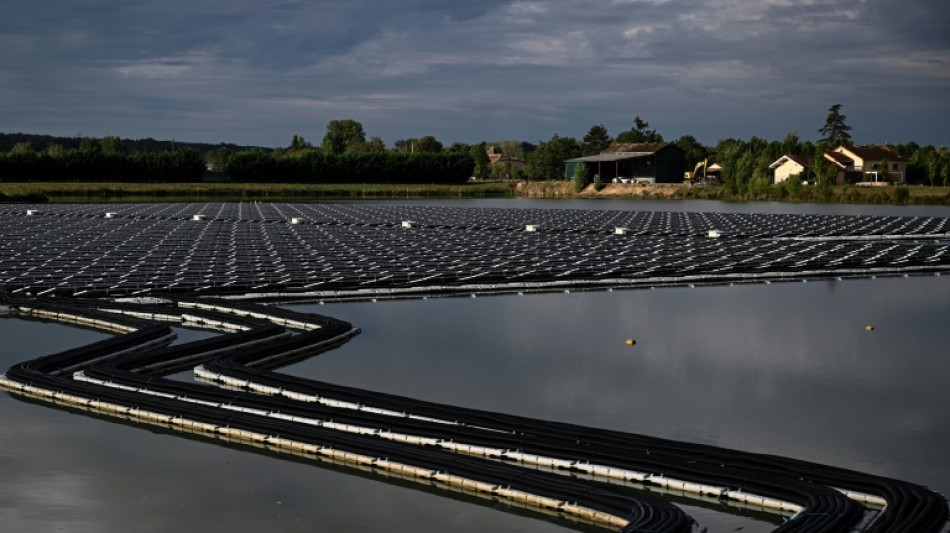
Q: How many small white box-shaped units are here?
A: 8